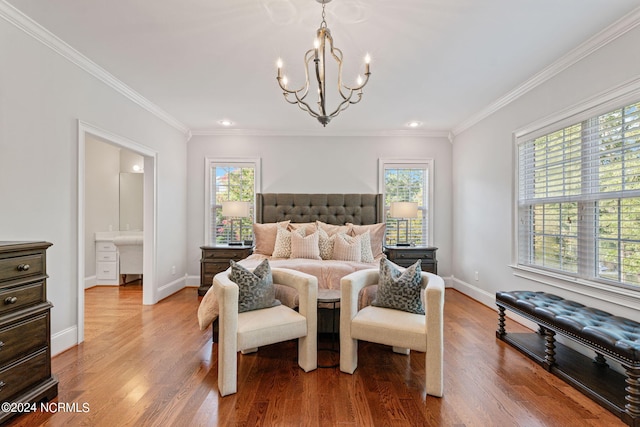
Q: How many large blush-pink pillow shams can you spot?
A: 4